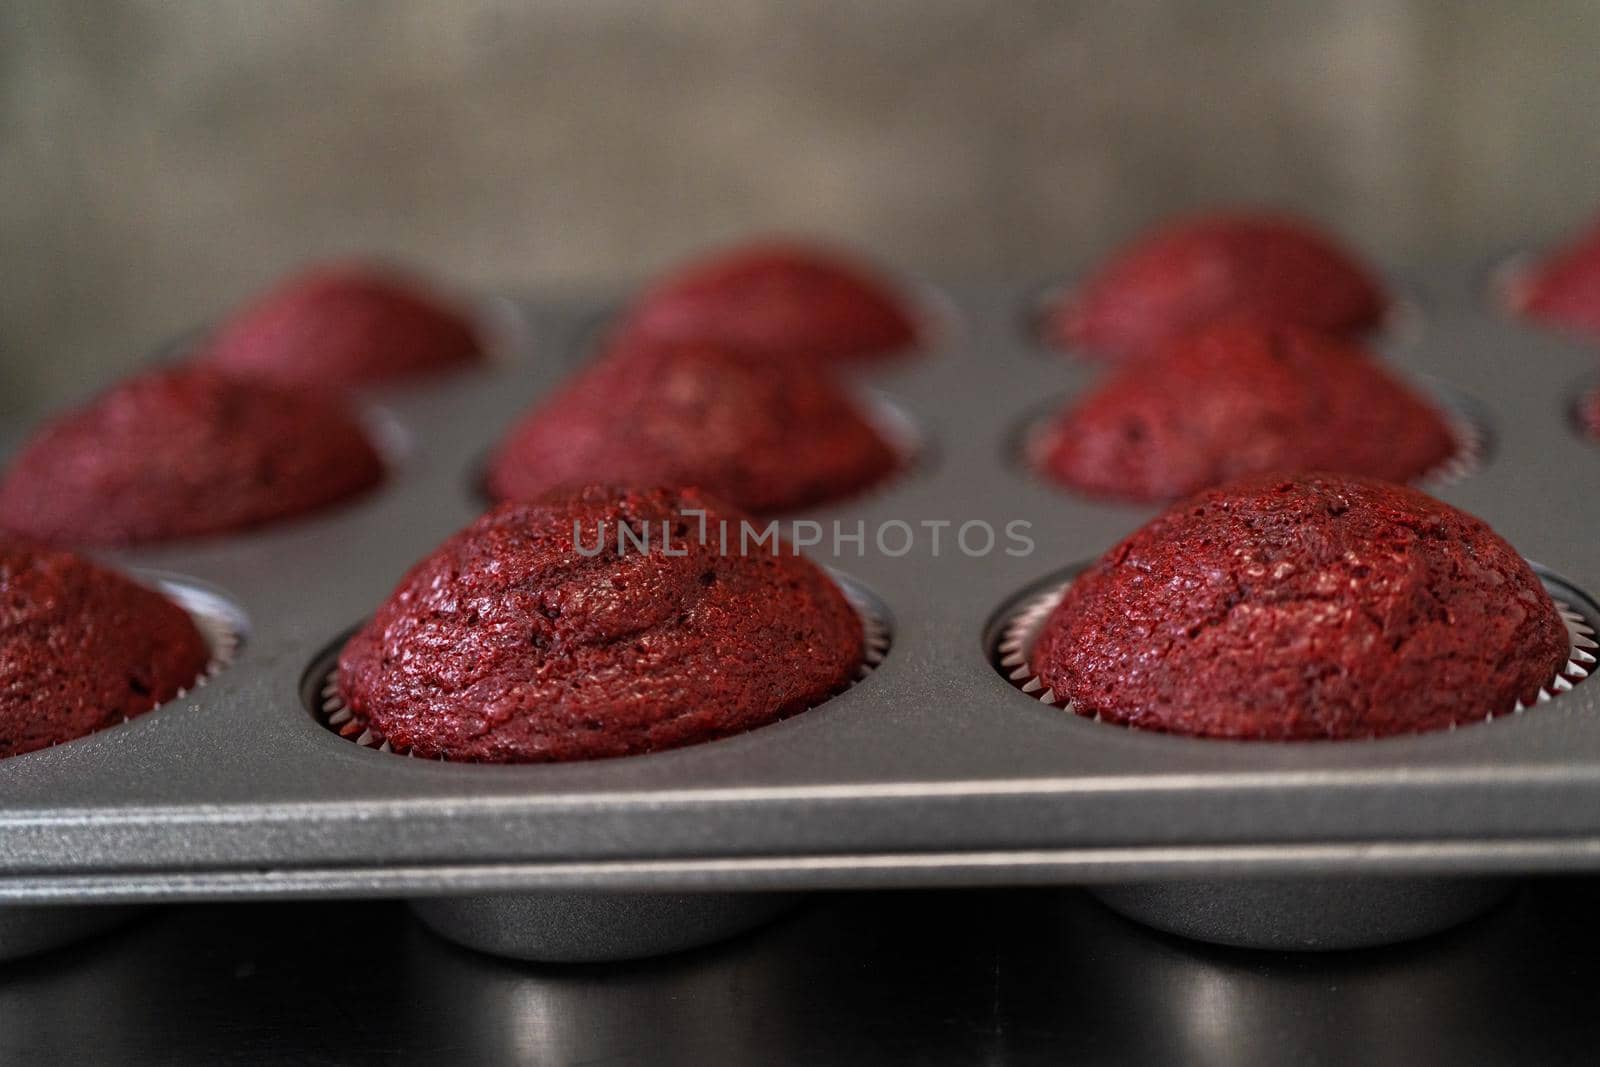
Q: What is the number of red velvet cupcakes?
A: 11